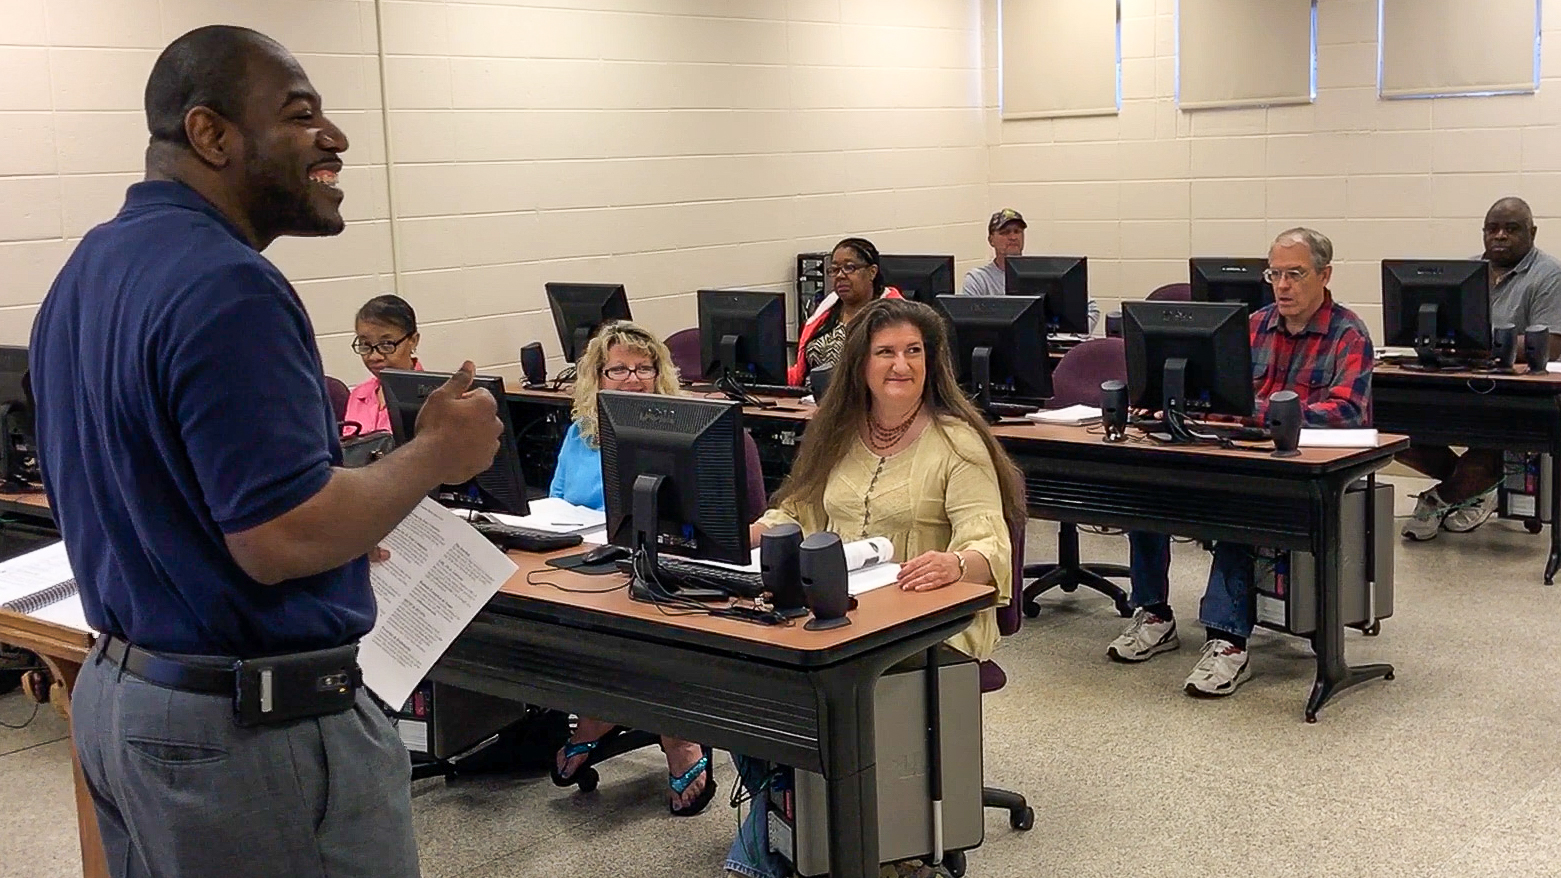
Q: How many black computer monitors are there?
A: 11